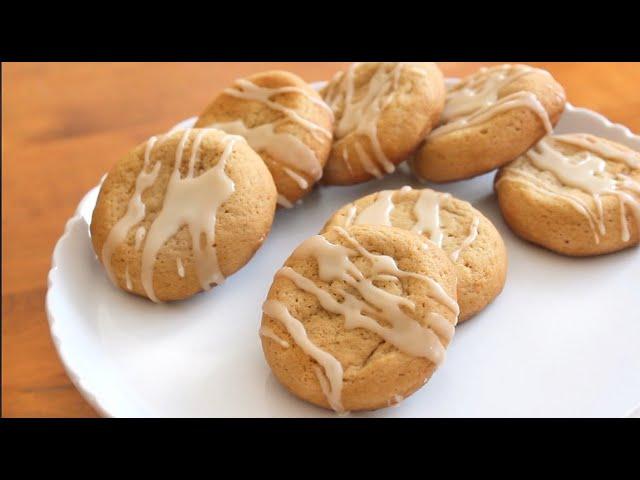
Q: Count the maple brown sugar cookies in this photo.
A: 7